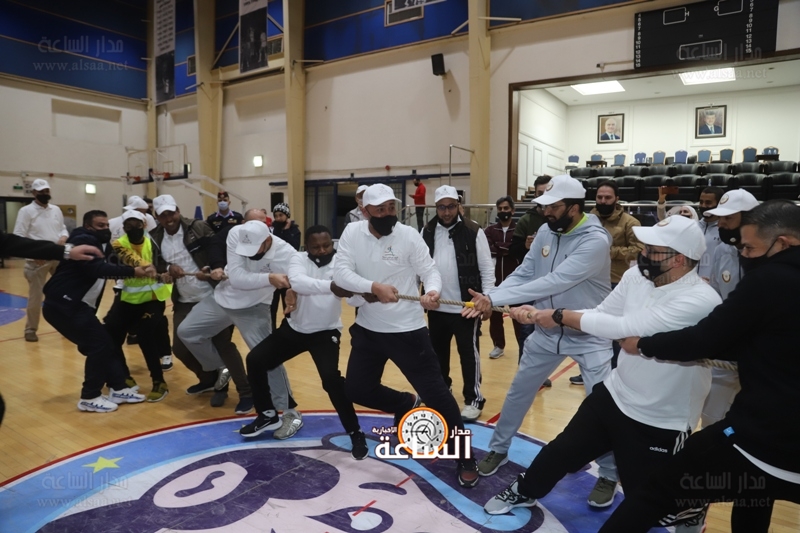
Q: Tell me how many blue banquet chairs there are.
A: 10